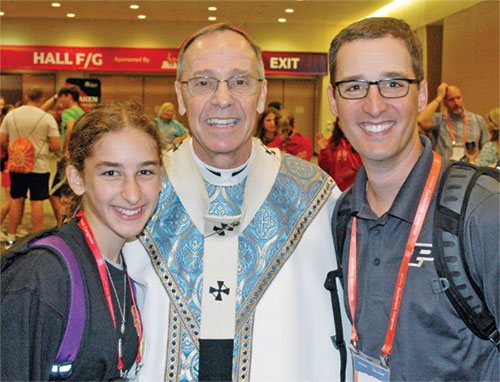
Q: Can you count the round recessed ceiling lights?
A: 9